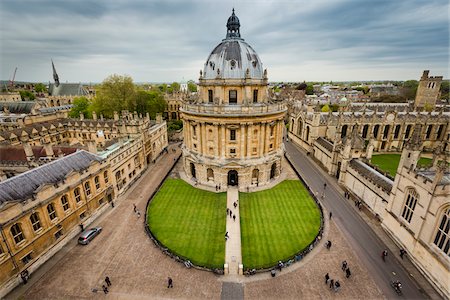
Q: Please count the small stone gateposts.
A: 2